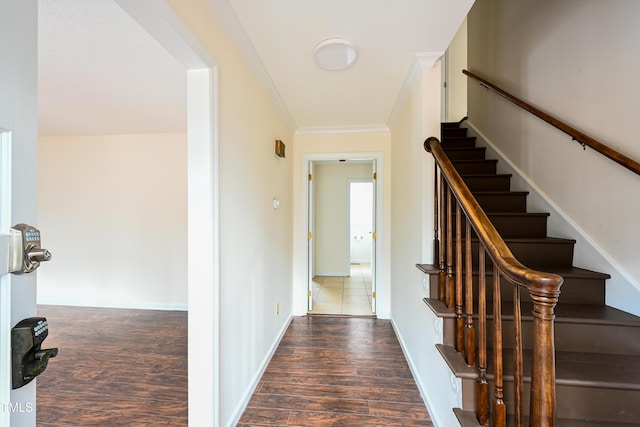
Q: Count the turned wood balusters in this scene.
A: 8